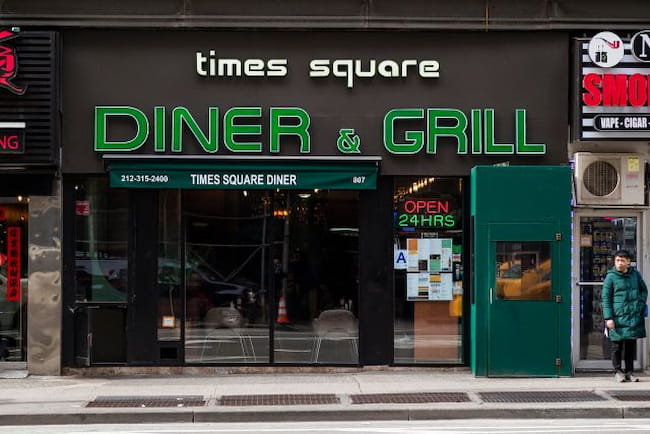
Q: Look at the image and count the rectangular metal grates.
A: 5